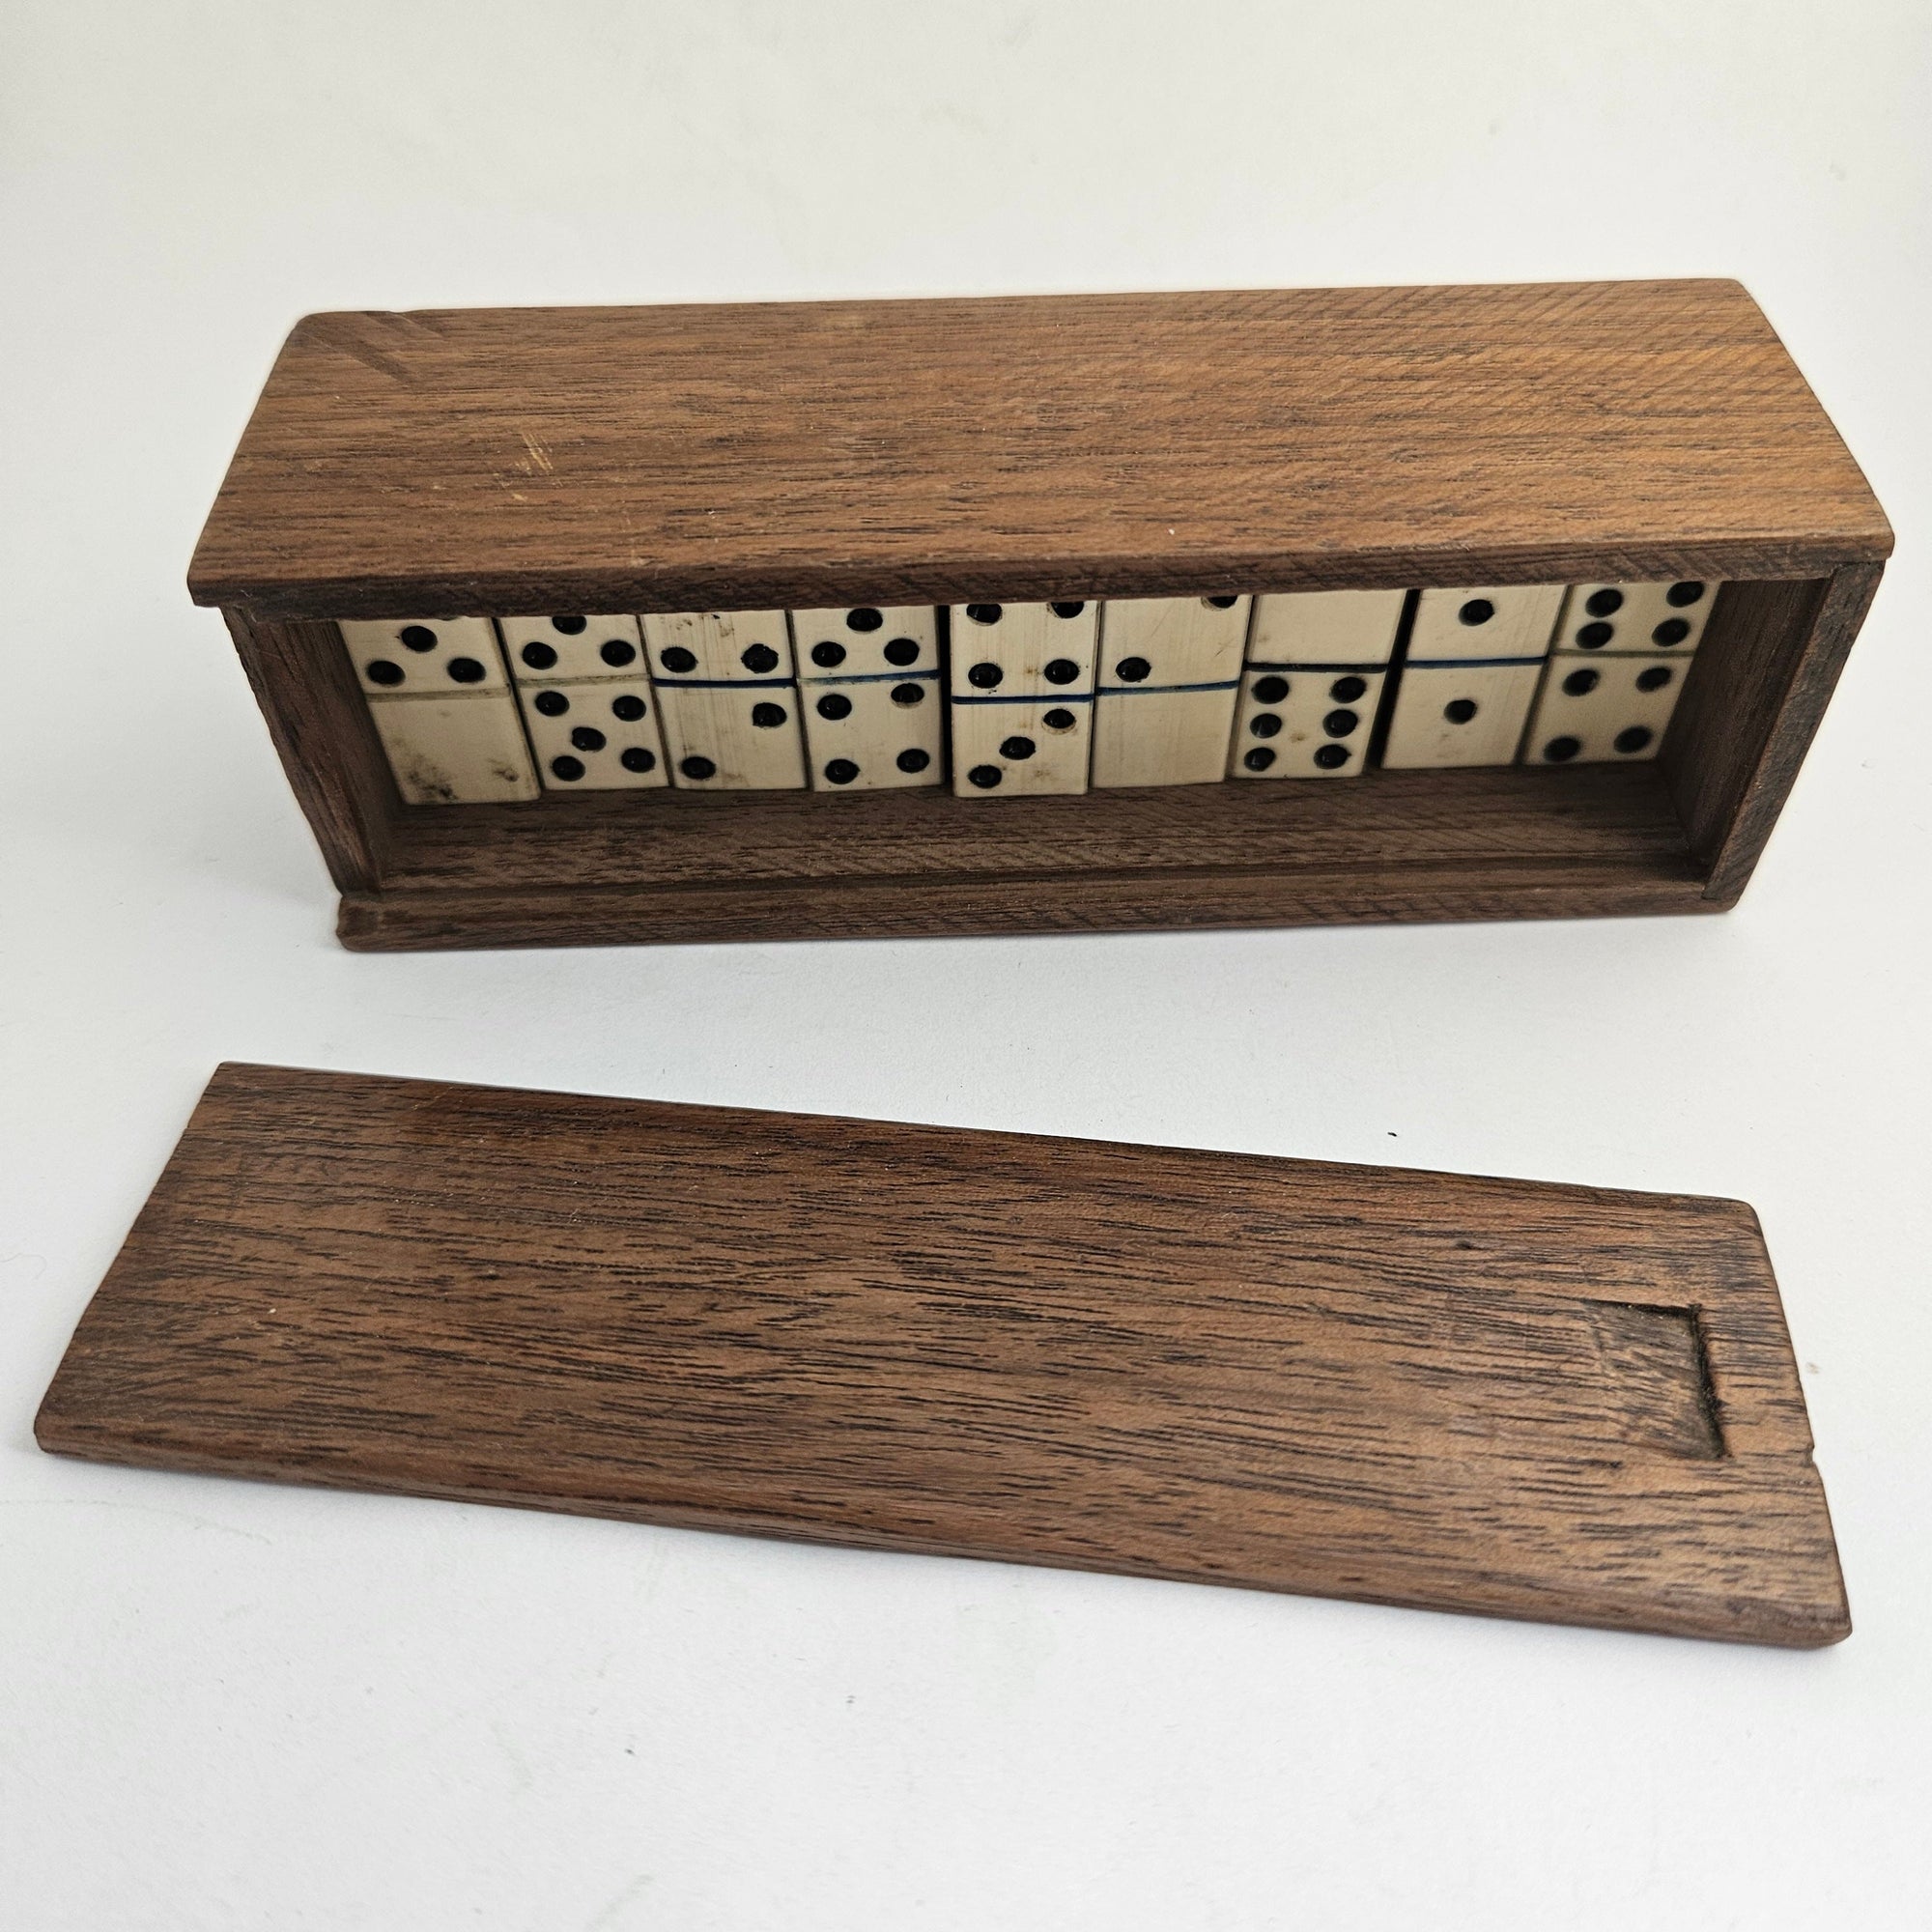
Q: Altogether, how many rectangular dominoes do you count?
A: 9